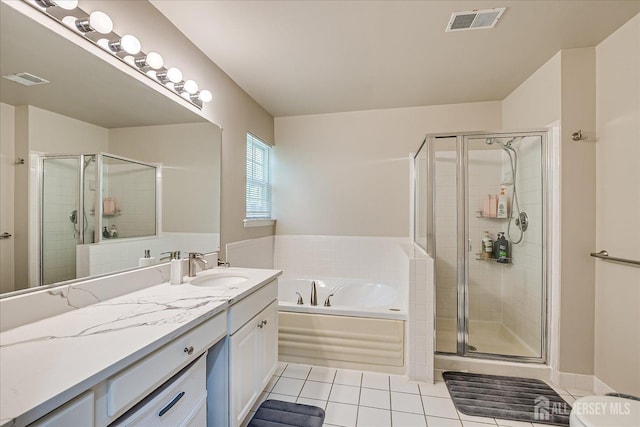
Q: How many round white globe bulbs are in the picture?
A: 7